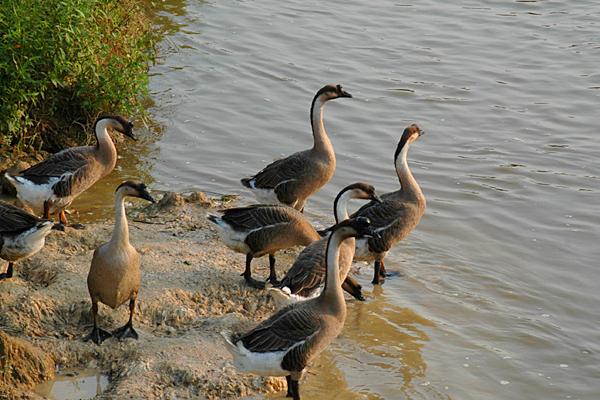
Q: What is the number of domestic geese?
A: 8